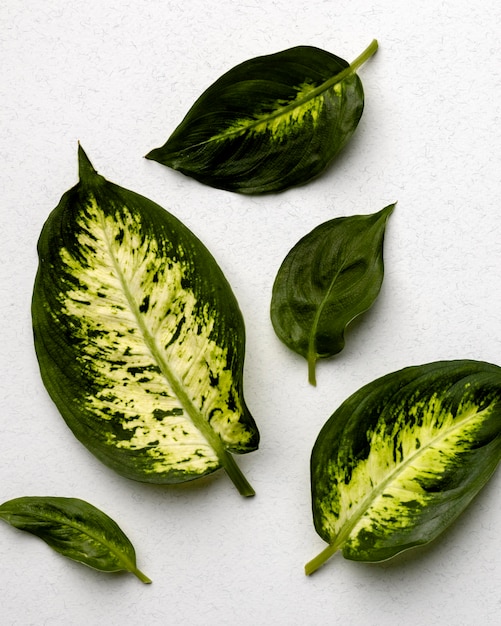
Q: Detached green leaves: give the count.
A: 5